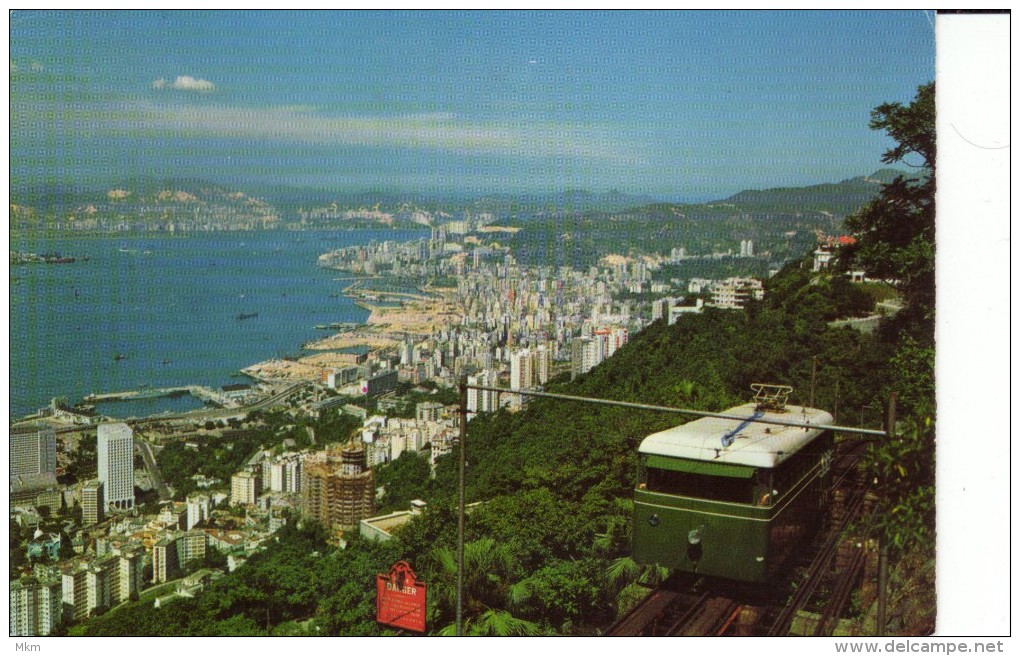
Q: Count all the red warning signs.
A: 1